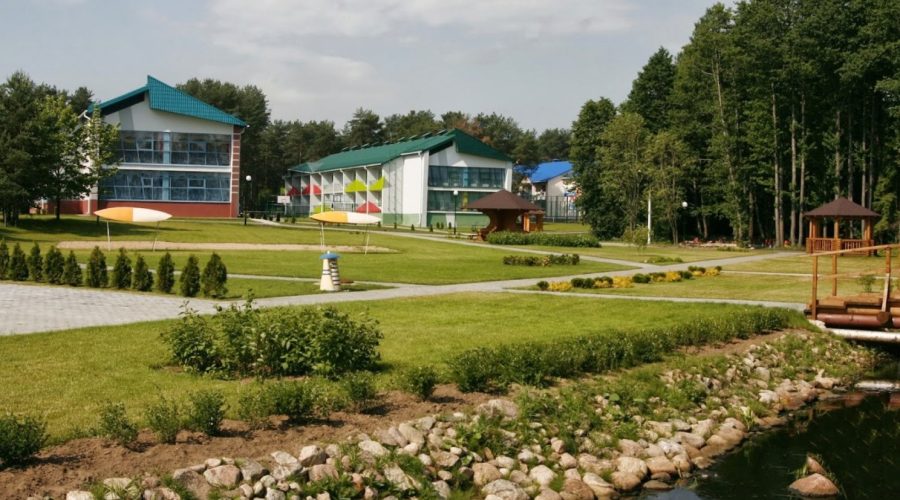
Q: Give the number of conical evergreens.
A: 11